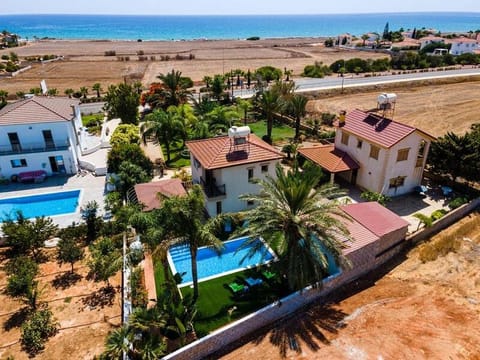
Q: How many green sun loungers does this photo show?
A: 2